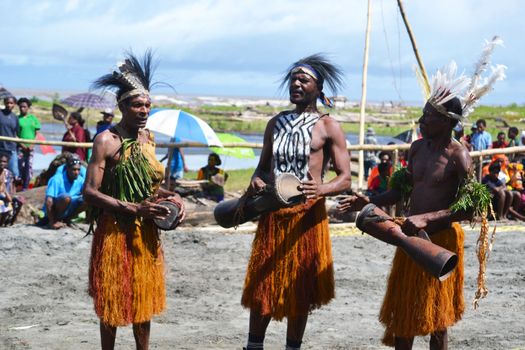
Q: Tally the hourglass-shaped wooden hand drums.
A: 3